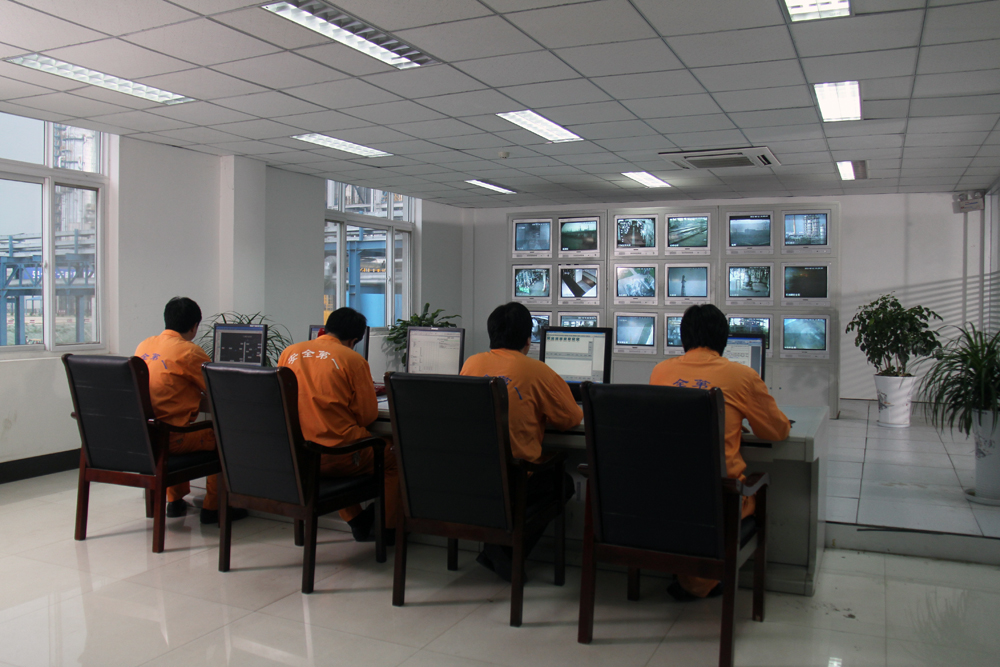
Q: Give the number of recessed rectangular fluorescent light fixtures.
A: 9